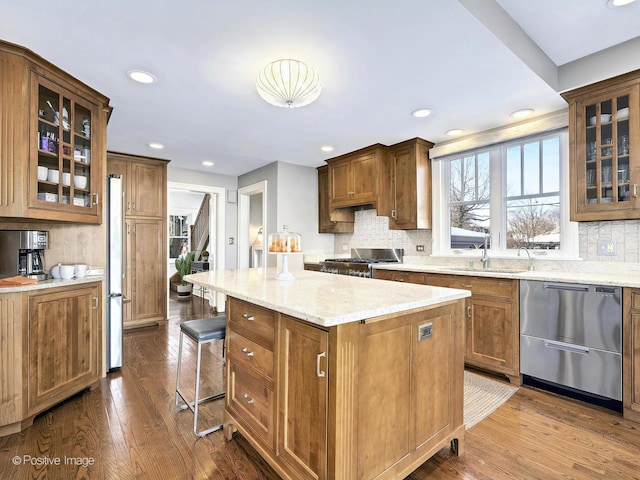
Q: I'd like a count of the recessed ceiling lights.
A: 8